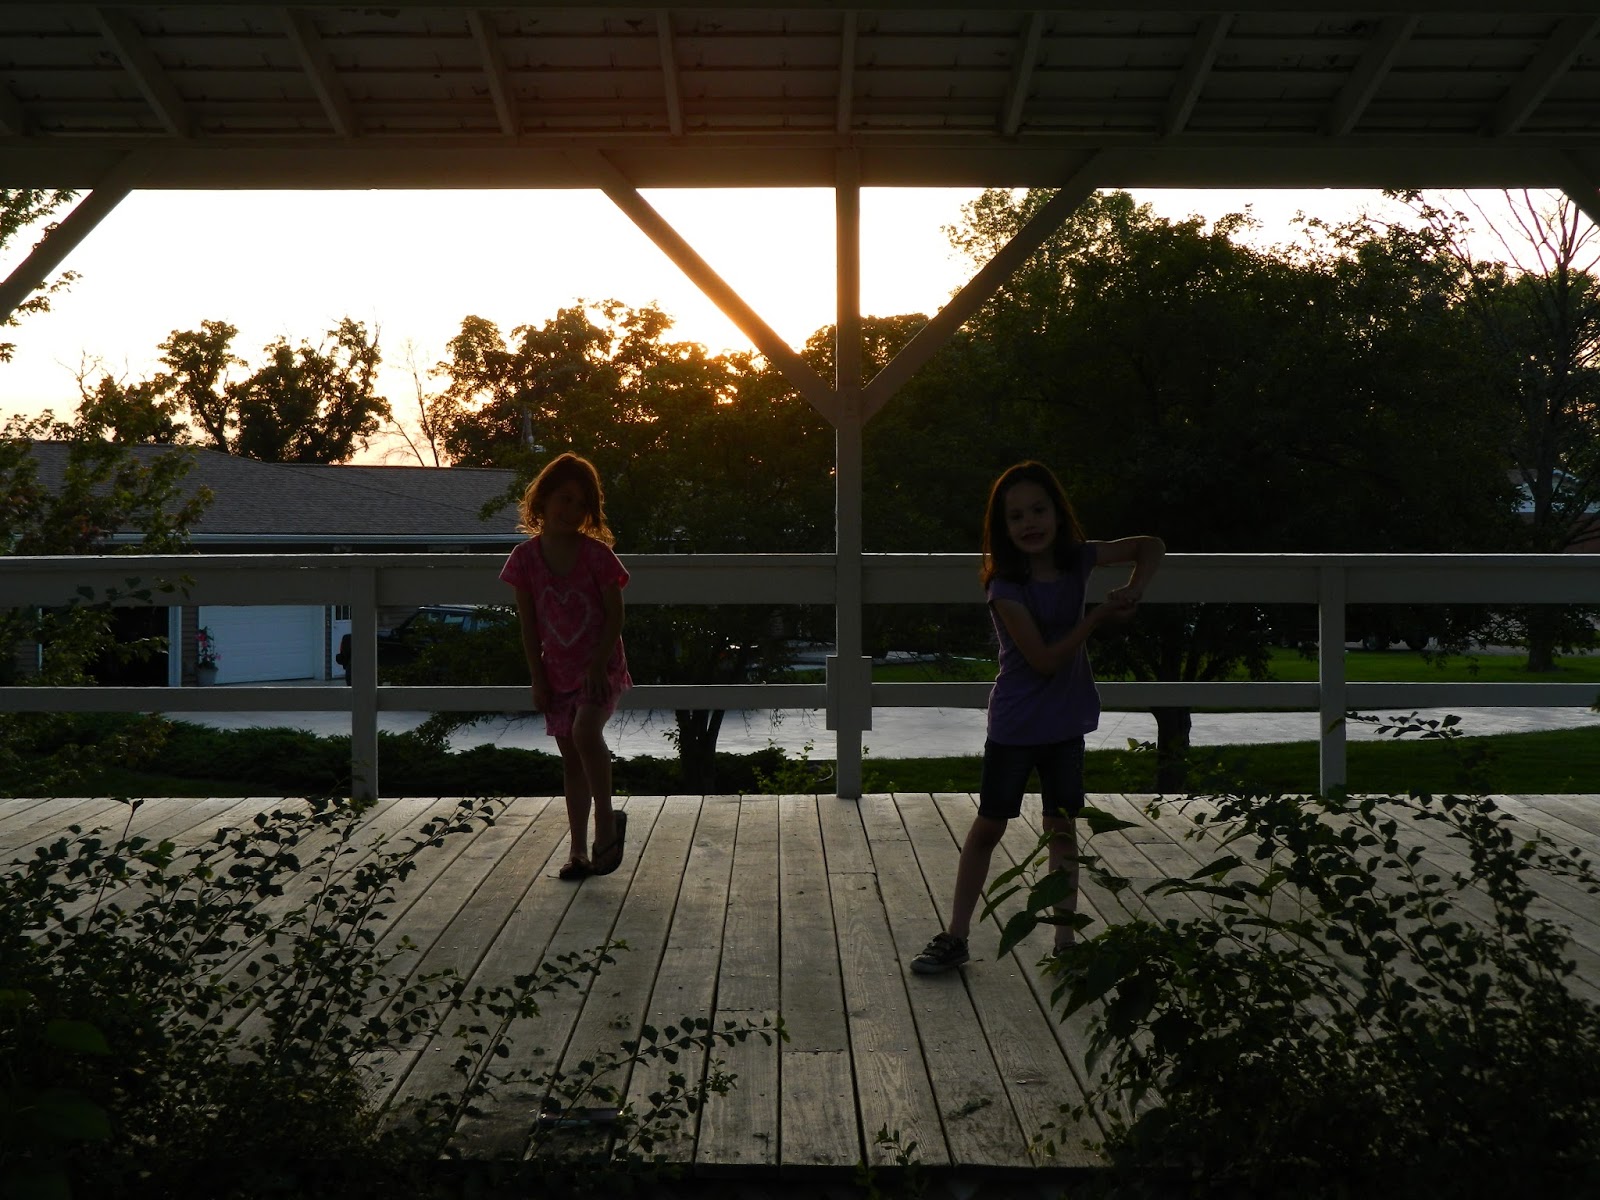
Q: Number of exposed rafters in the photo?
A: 10